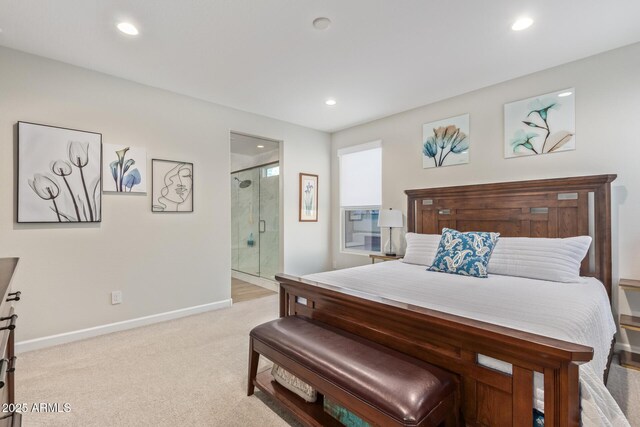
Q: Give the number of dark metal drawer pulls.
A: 4